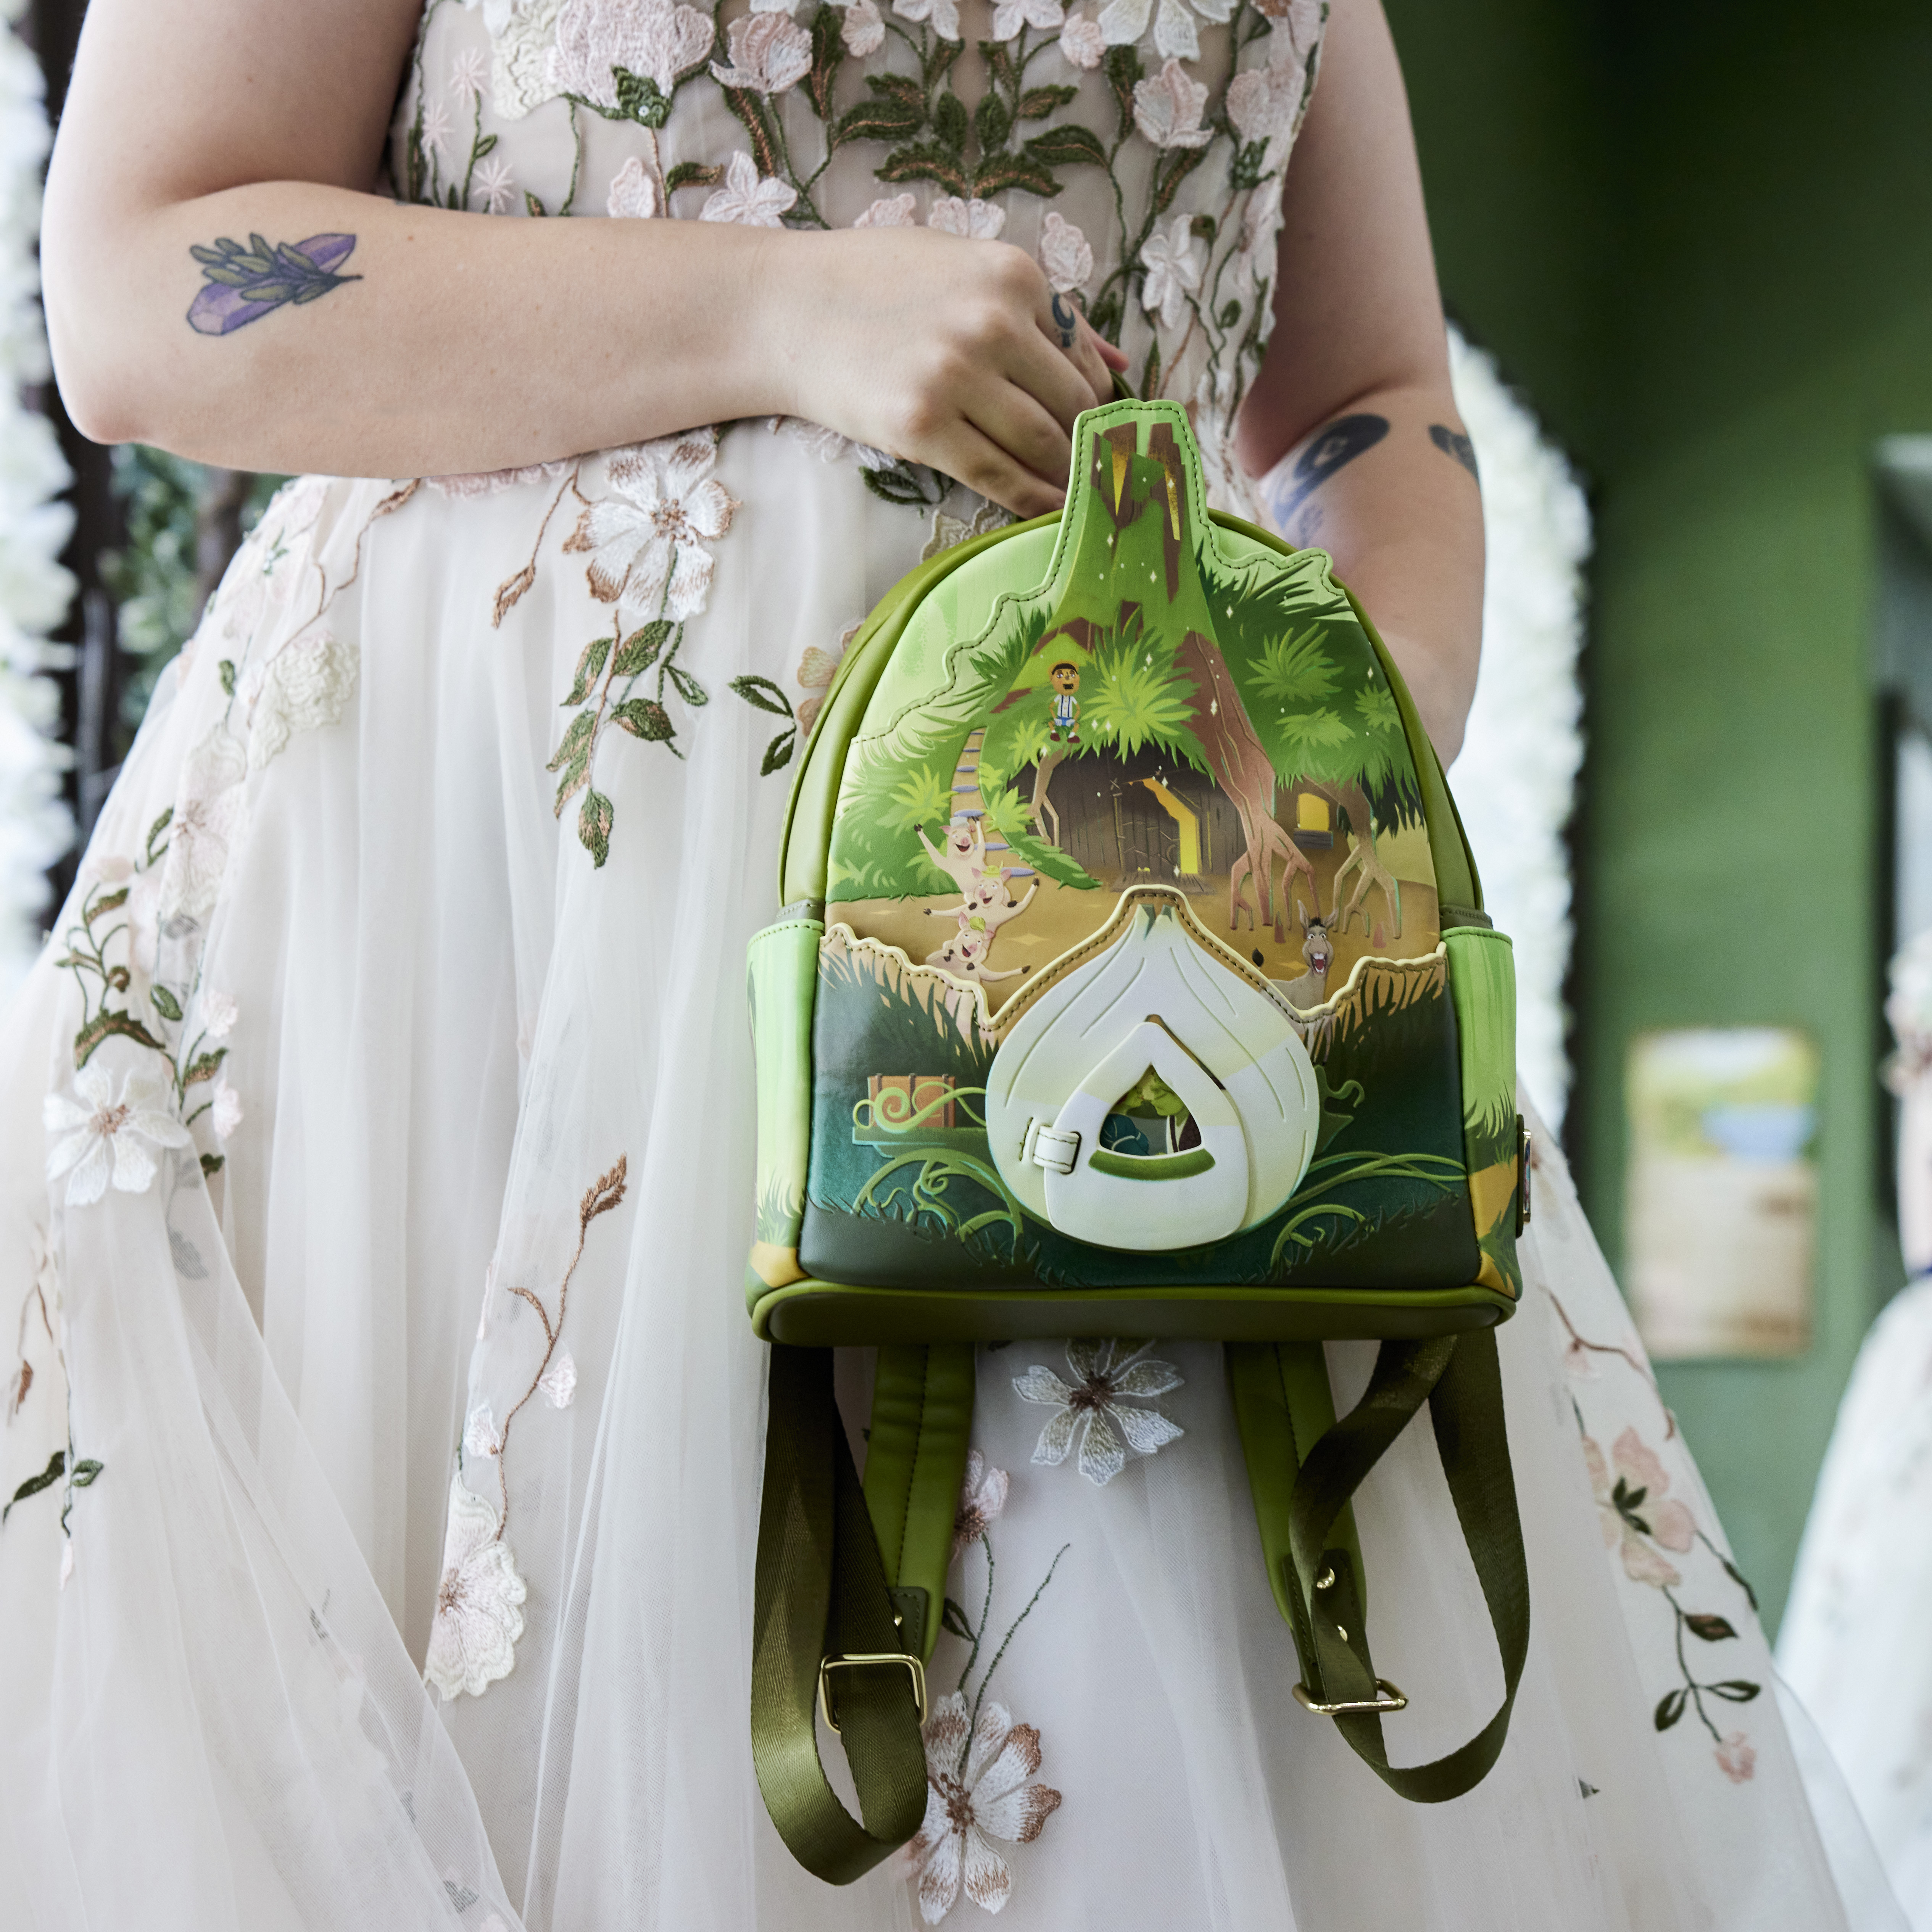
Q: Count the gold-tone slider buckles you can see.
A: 2